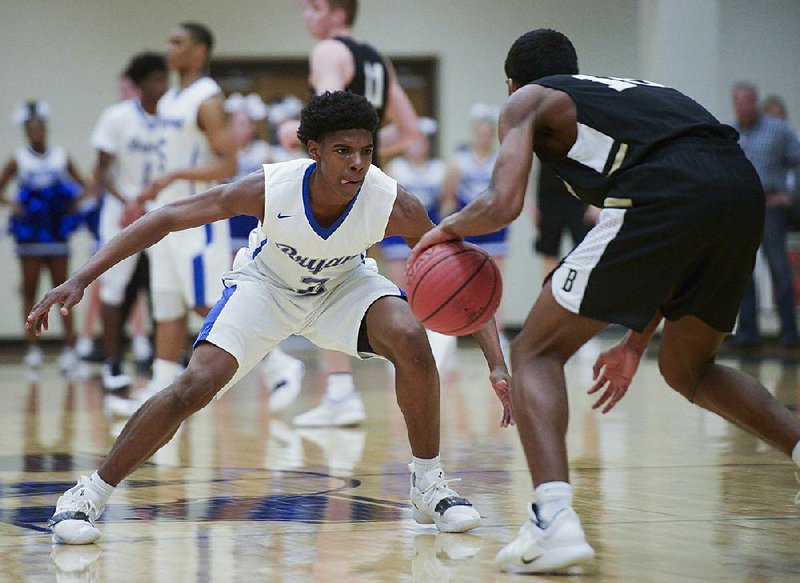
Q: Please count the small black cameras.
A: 0